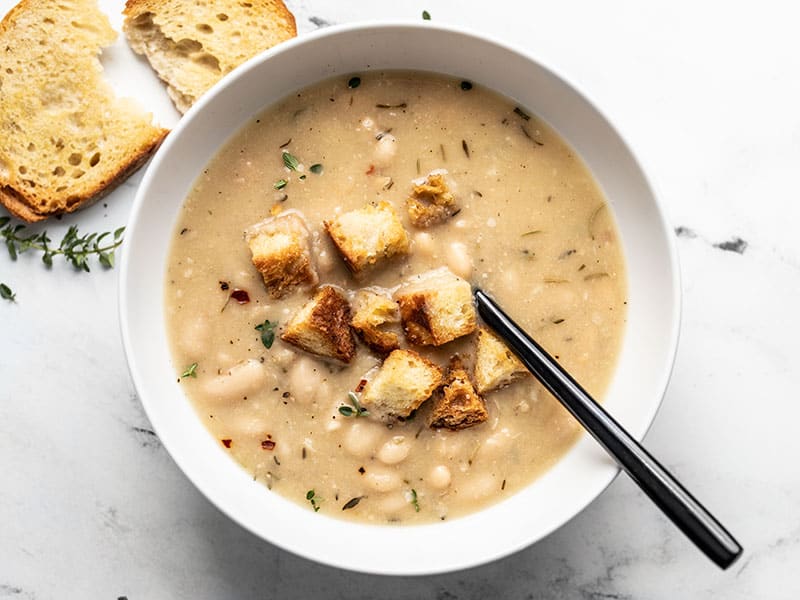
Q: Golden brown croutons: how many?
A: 9